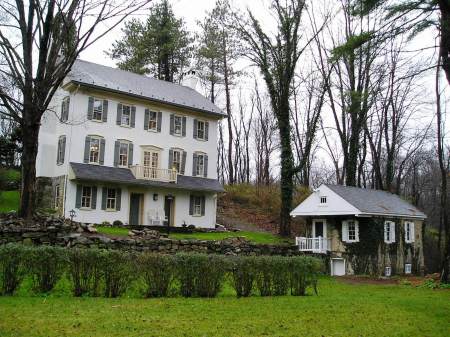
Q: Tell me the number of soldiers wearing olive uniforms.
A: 0